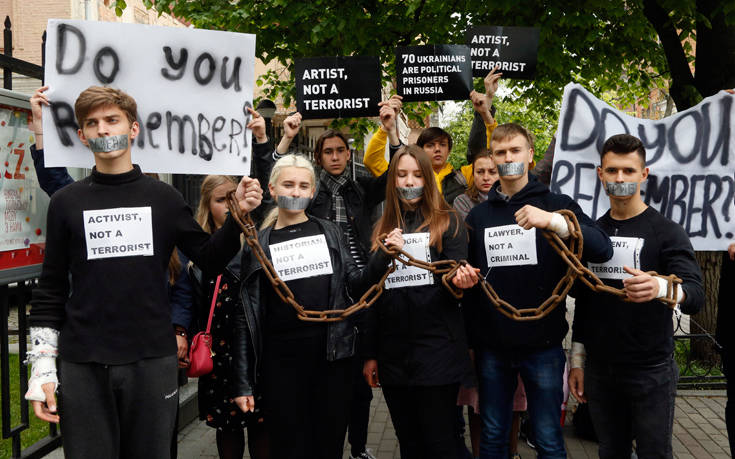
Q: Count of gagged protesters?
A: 5